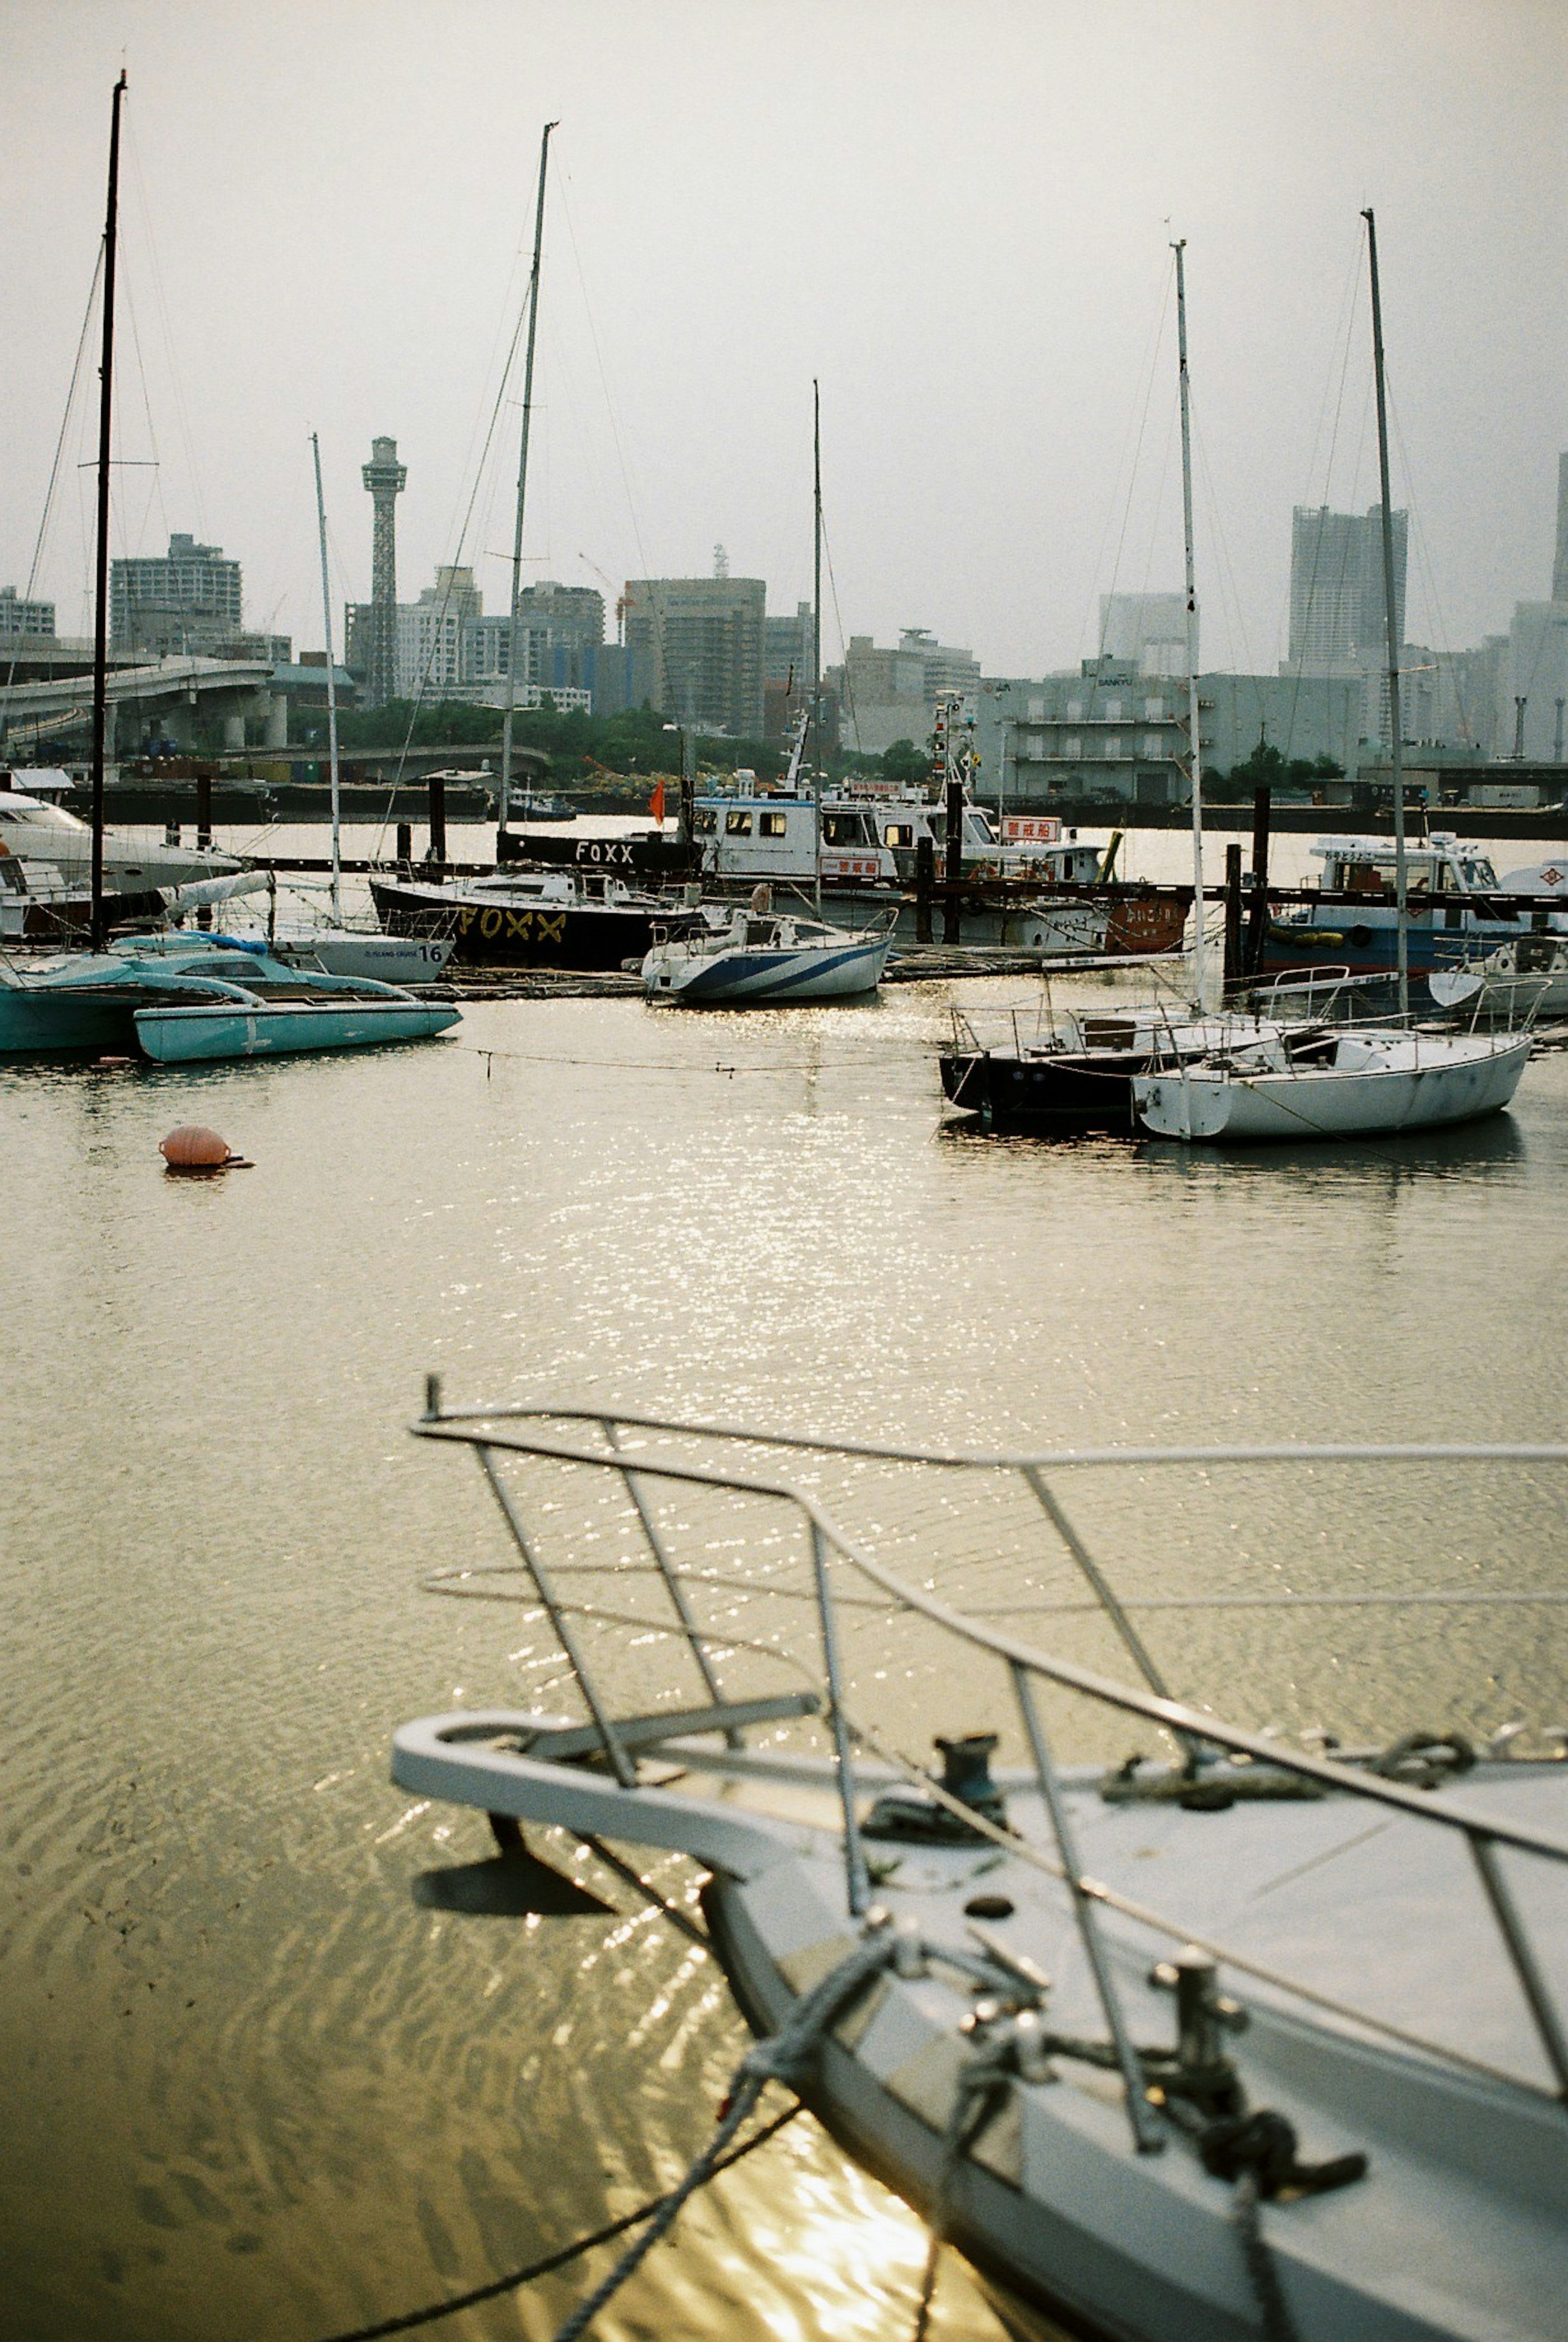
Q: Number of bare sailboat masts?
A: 6